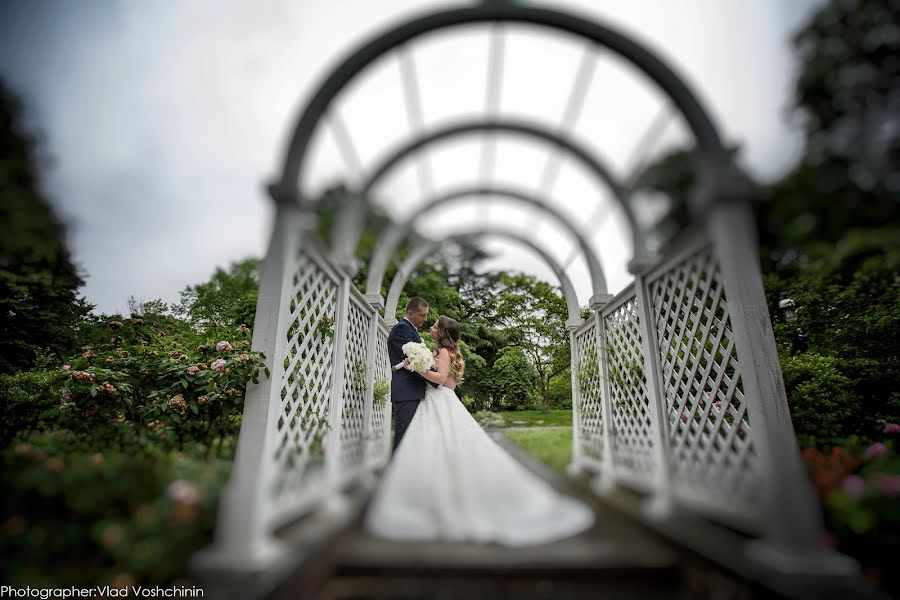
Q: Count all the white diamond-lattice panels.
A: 6